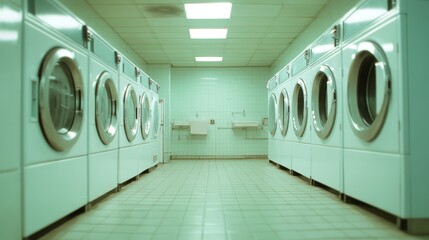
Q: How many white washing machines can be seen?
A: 10